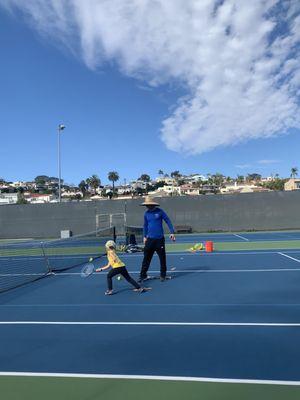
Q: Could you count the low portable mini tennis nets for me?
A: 0